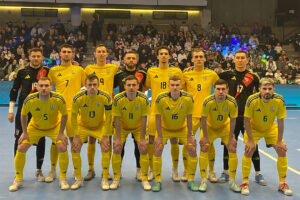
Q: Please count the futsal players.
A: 13